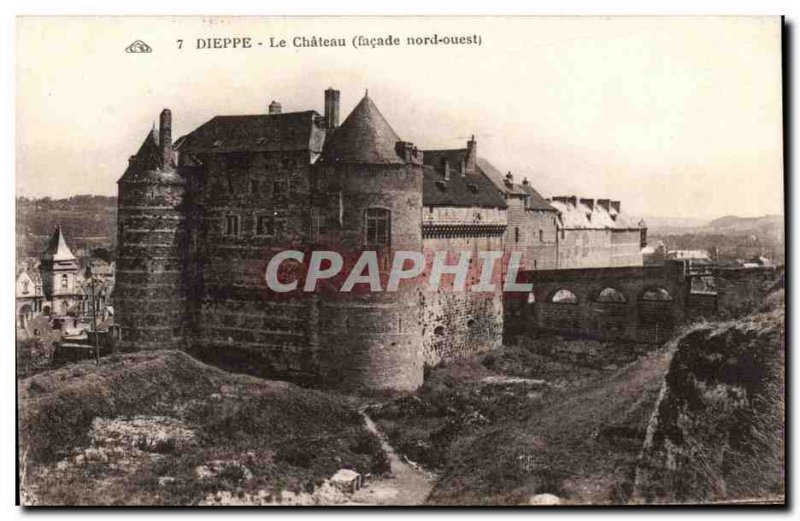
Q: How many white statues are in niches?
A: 0